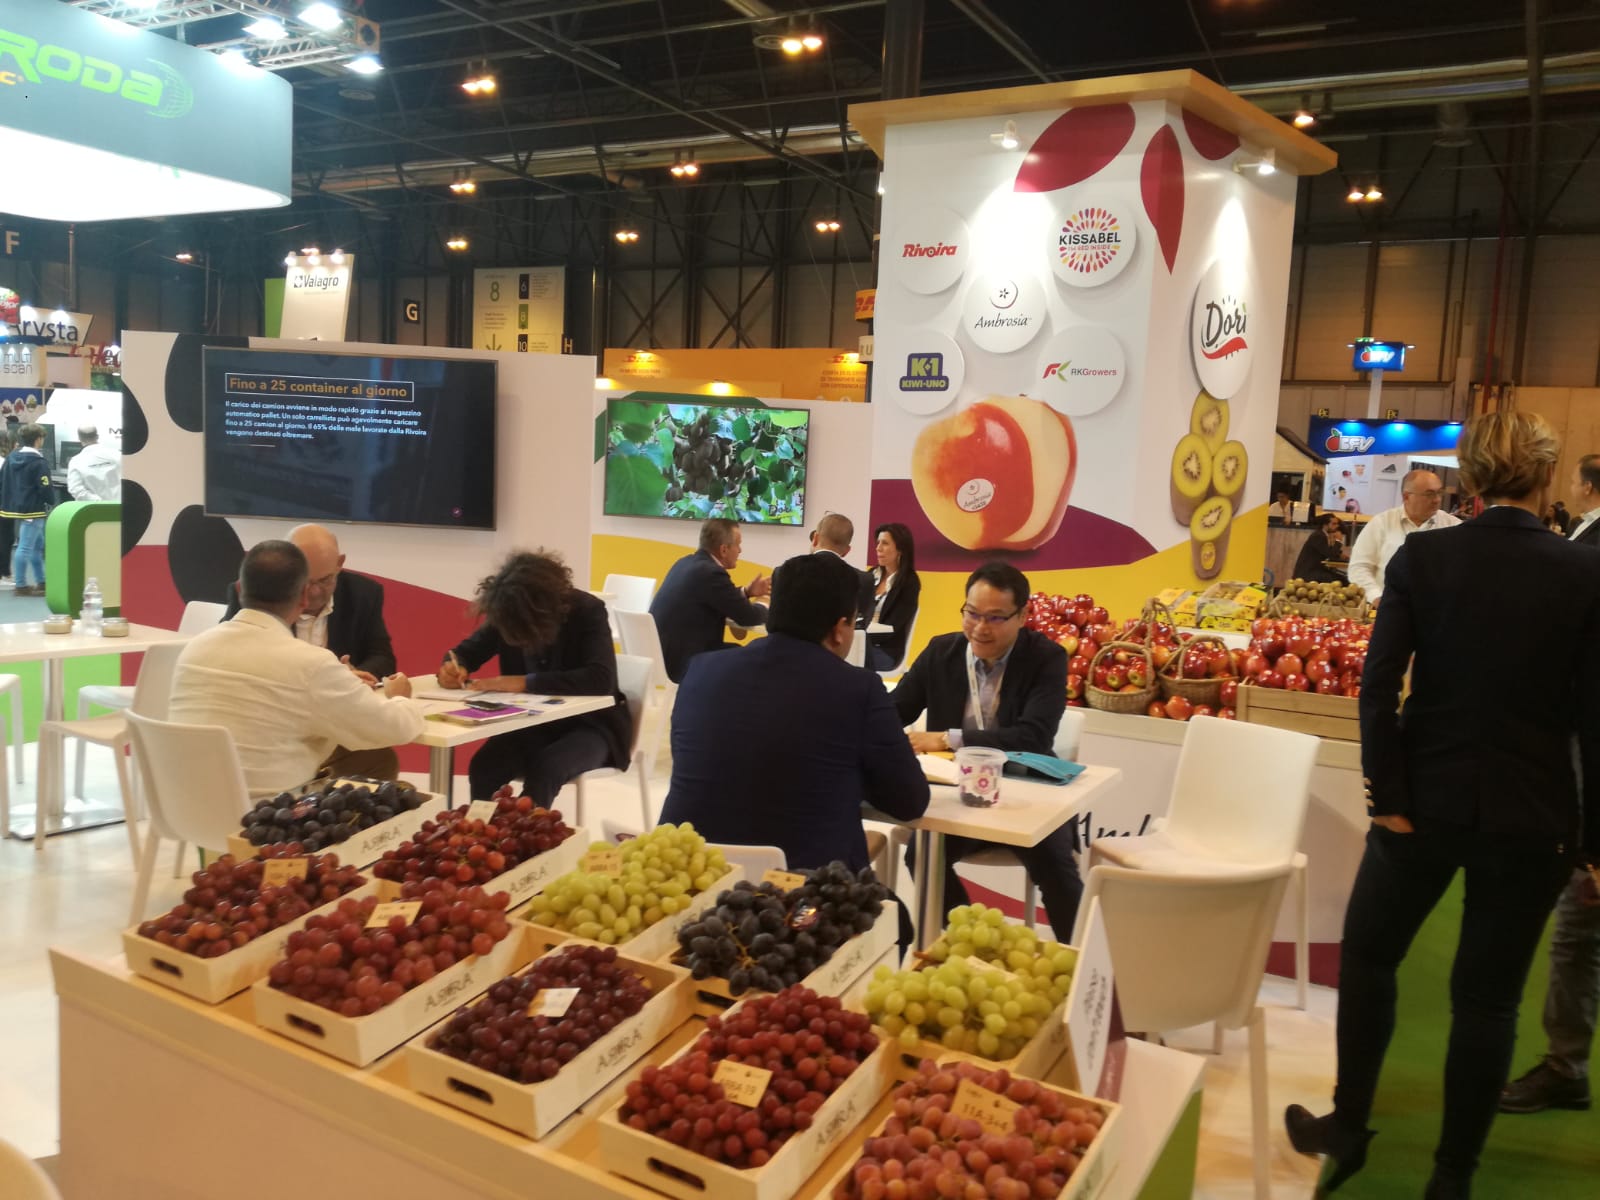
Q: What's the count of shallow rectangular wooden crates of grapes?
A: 10